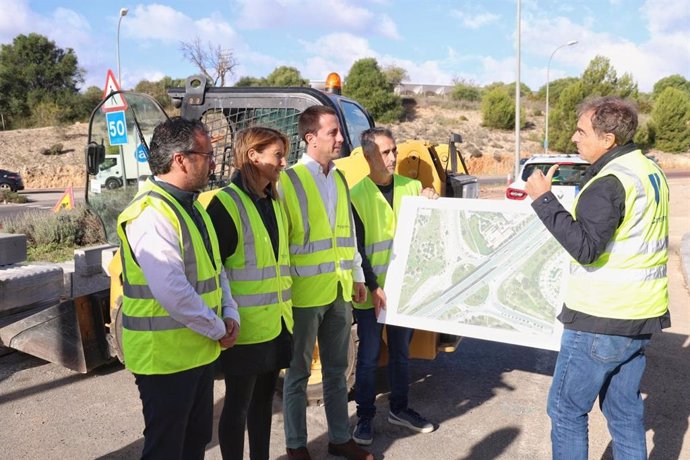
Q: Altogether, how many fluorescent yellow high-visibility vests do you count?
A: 5